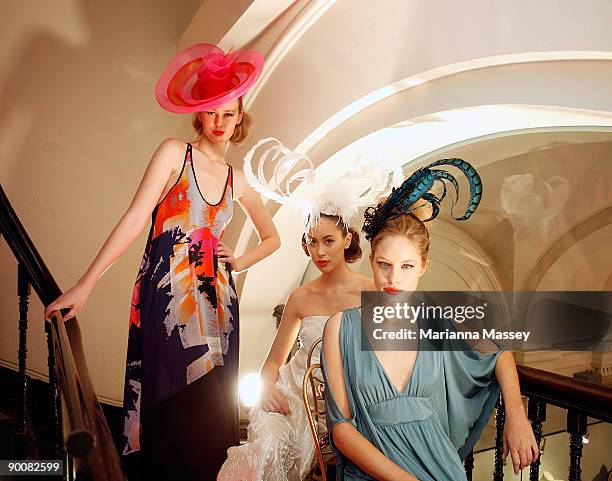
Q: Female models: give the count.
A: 3